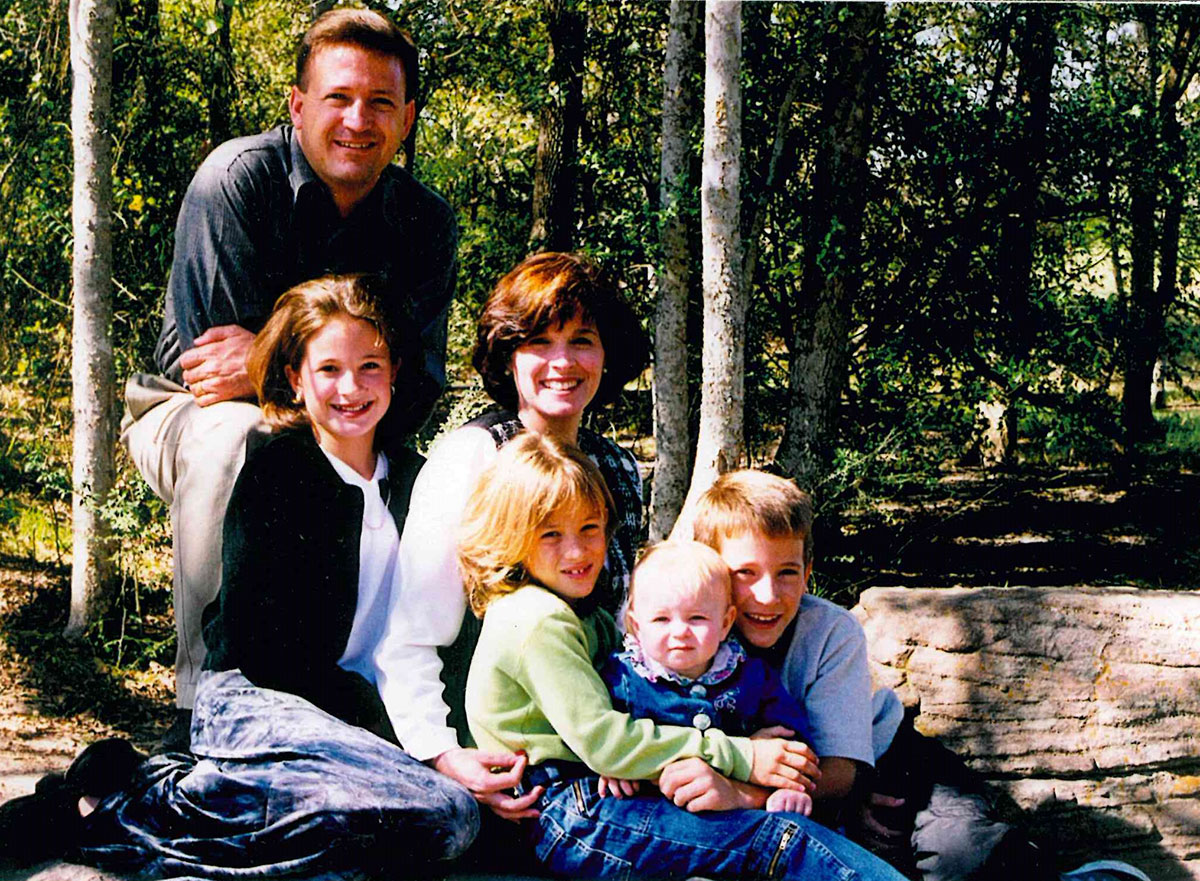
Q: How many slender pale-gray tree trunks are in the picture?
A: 3